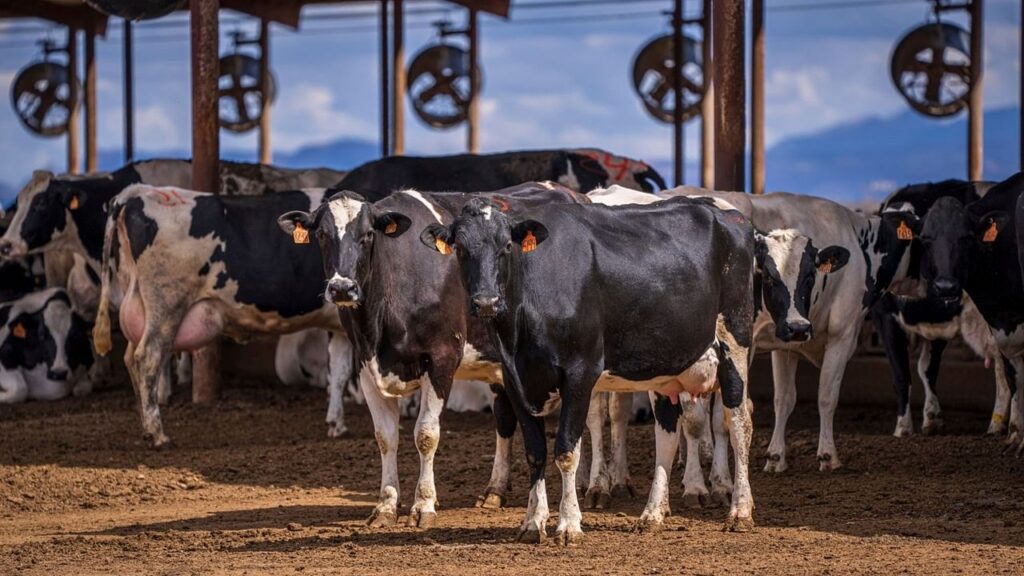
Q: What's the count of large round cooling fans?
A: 5